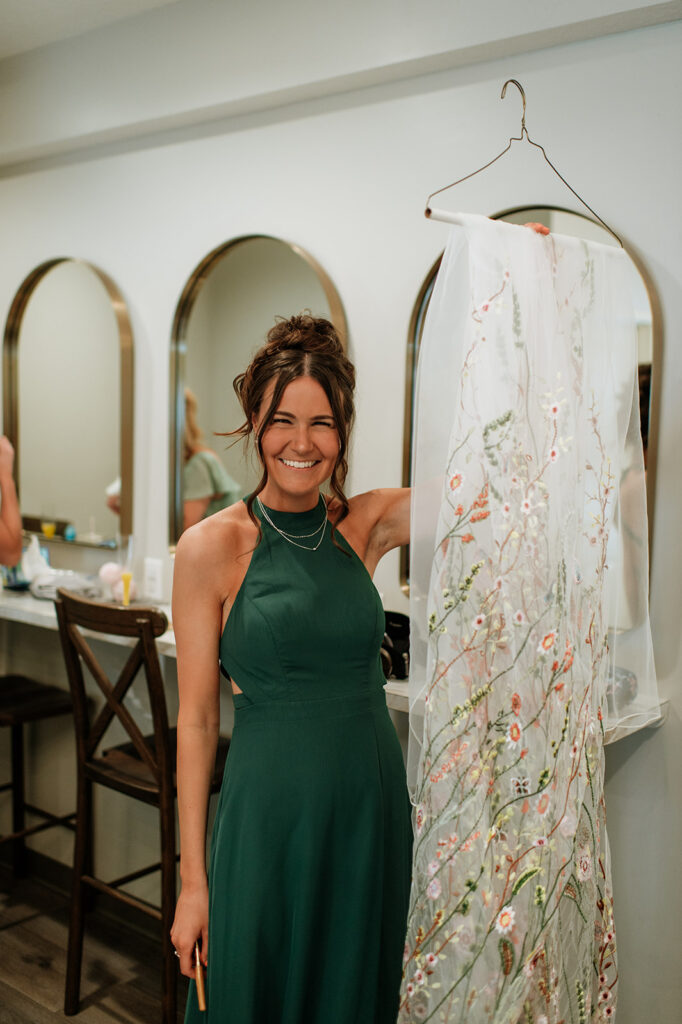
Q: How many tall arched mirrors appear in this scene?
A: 3